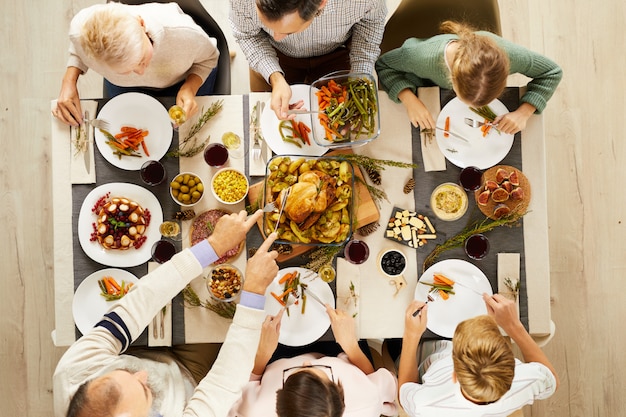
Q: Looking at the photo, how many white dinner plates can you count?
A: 6